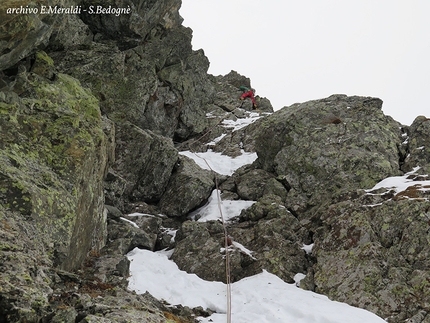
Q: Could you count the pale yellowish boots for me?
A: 2